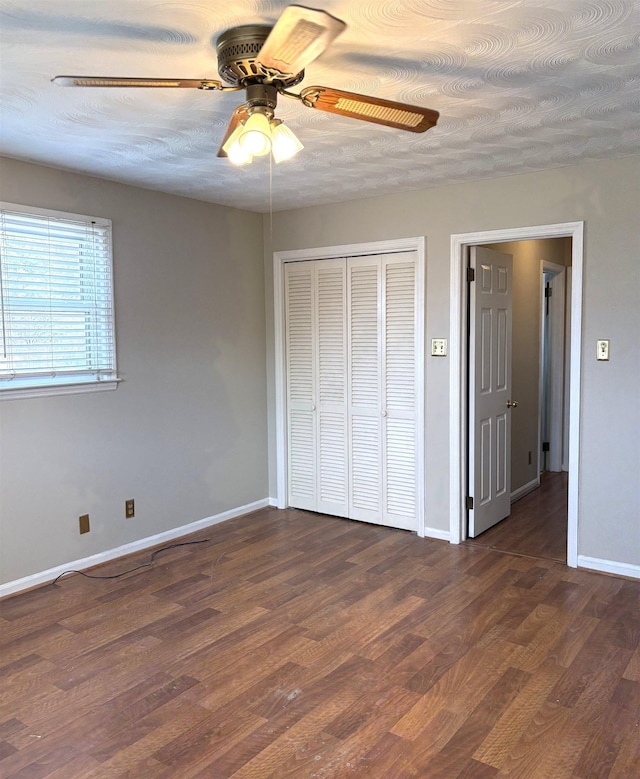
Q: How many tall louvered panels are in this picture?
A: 4